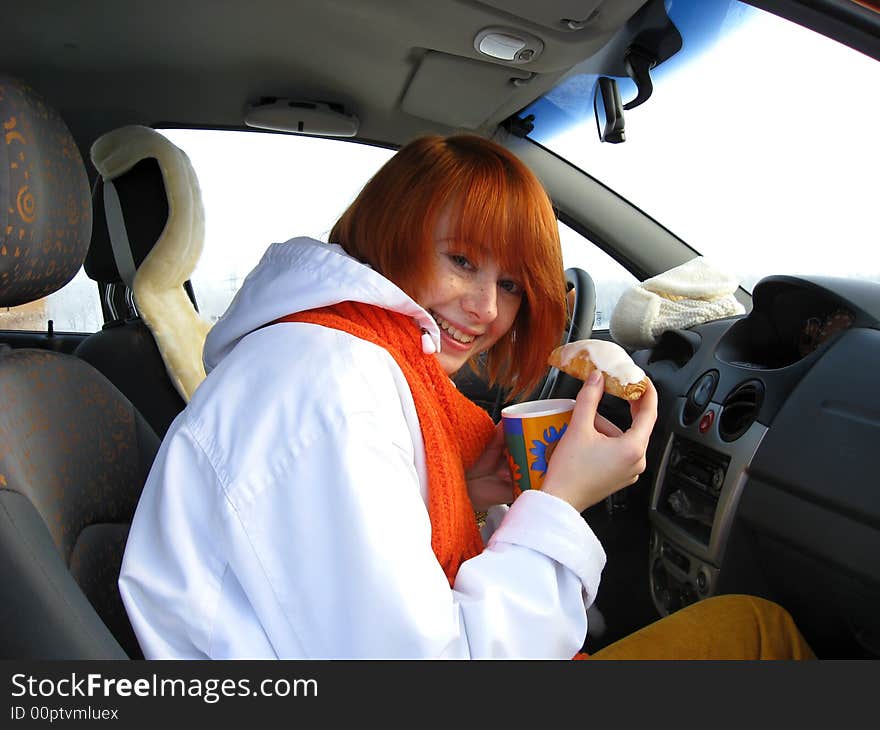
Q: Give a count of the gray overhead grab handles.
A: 1